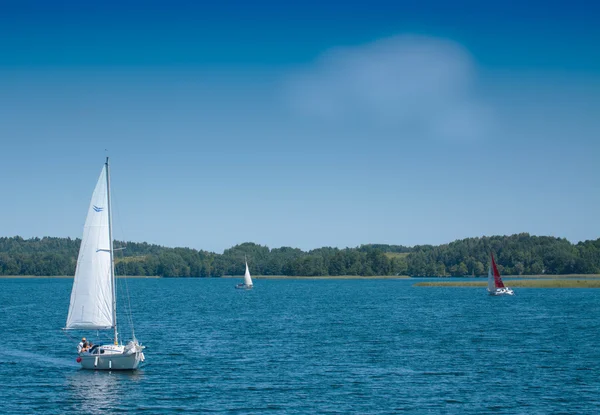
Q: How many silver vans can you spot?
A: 0